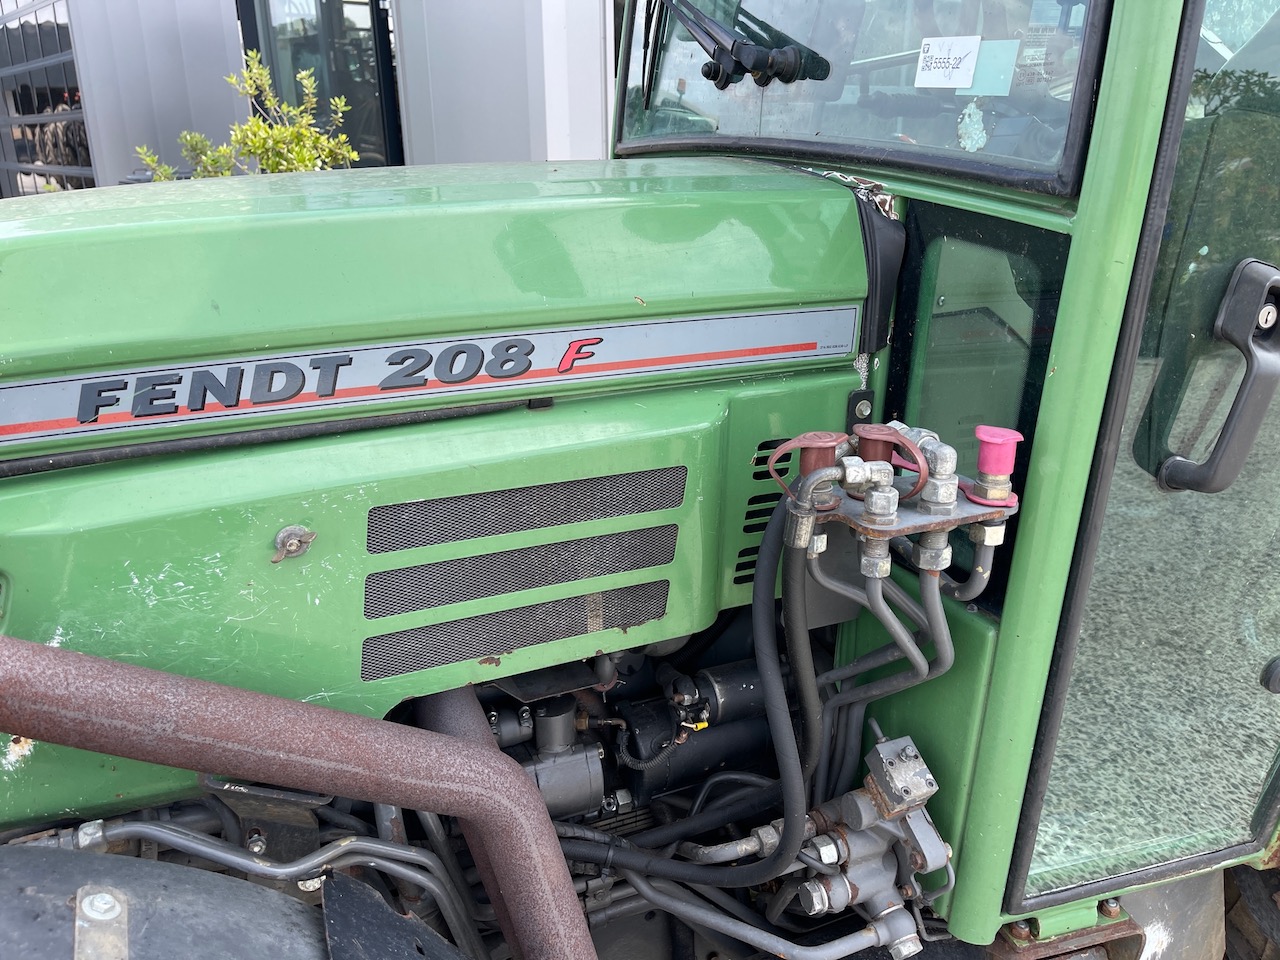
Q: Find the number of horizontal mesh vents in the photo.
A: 3